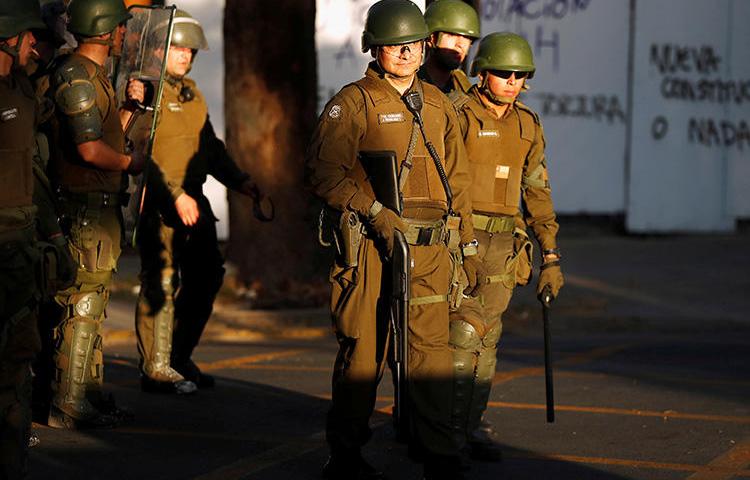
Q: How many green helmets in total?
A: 6